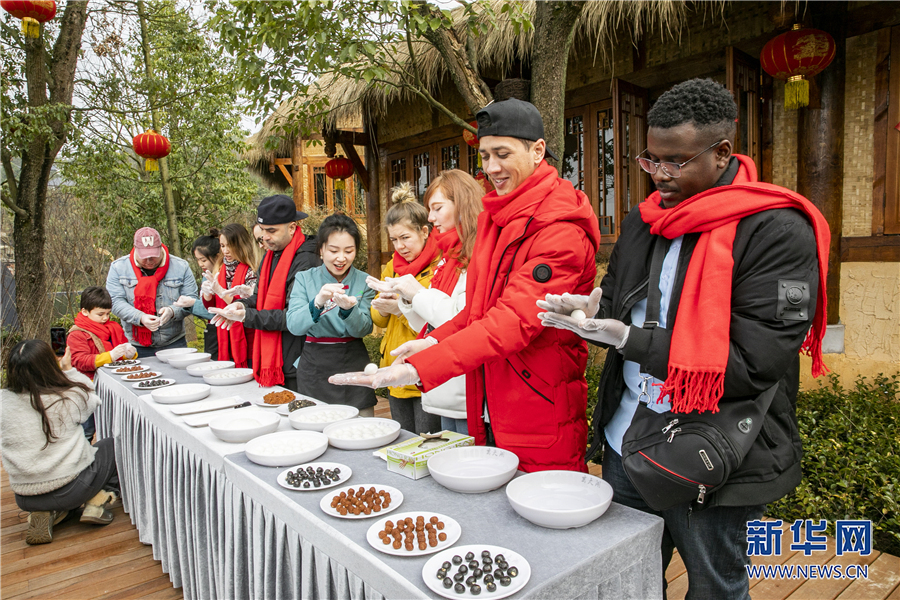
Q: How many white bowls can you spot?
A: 11